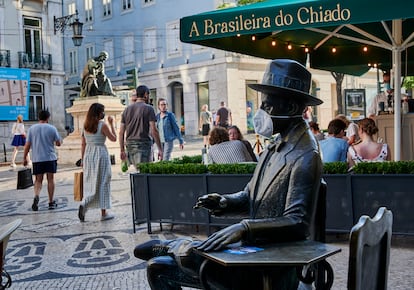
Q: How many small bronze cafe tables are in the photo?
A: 1